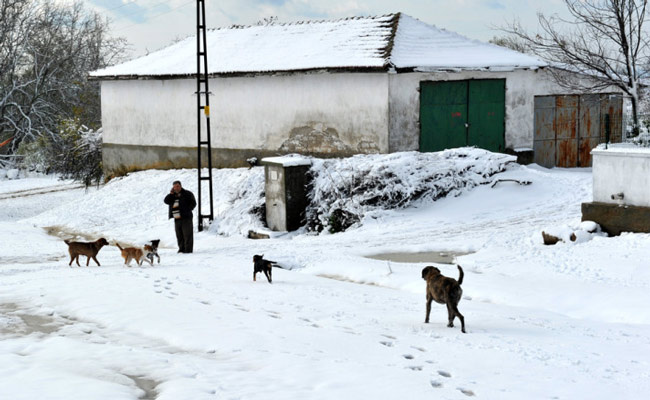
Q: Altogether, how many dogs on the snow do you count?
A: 5